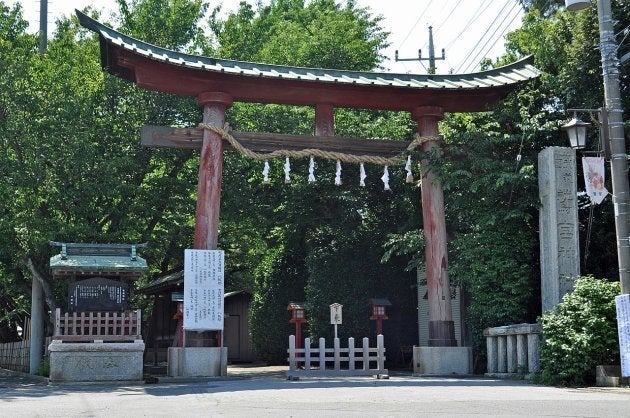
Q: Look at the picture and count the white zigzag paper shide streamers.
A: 7